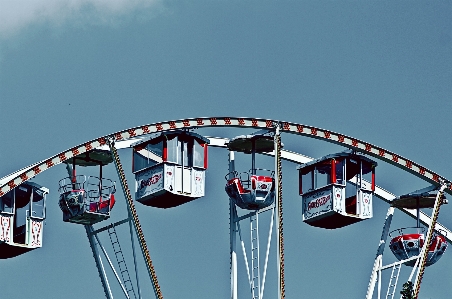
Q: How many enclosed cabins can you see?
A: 3